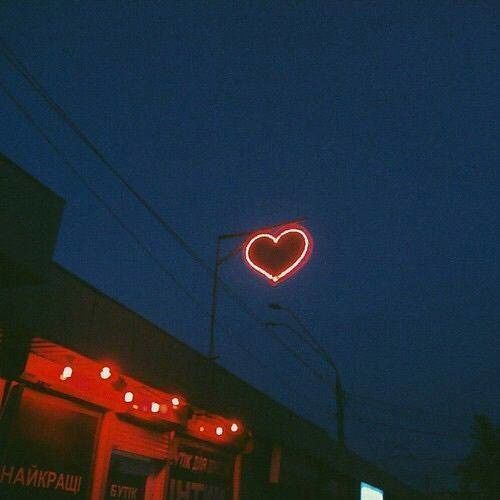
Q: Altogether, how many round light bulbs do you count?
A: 7